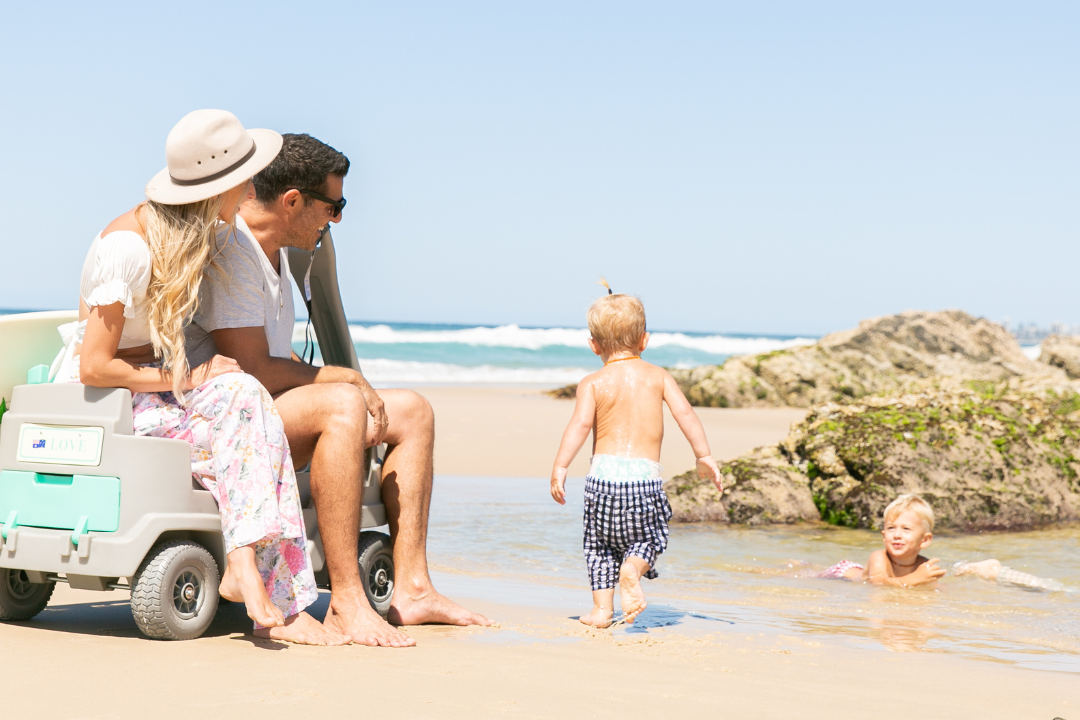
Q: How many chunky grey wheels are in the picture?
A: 3